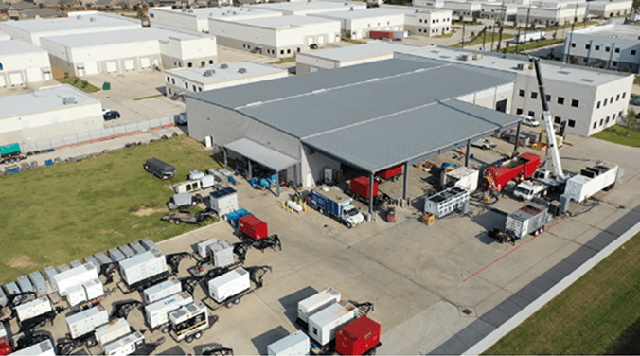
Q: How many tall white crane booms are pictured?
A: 1